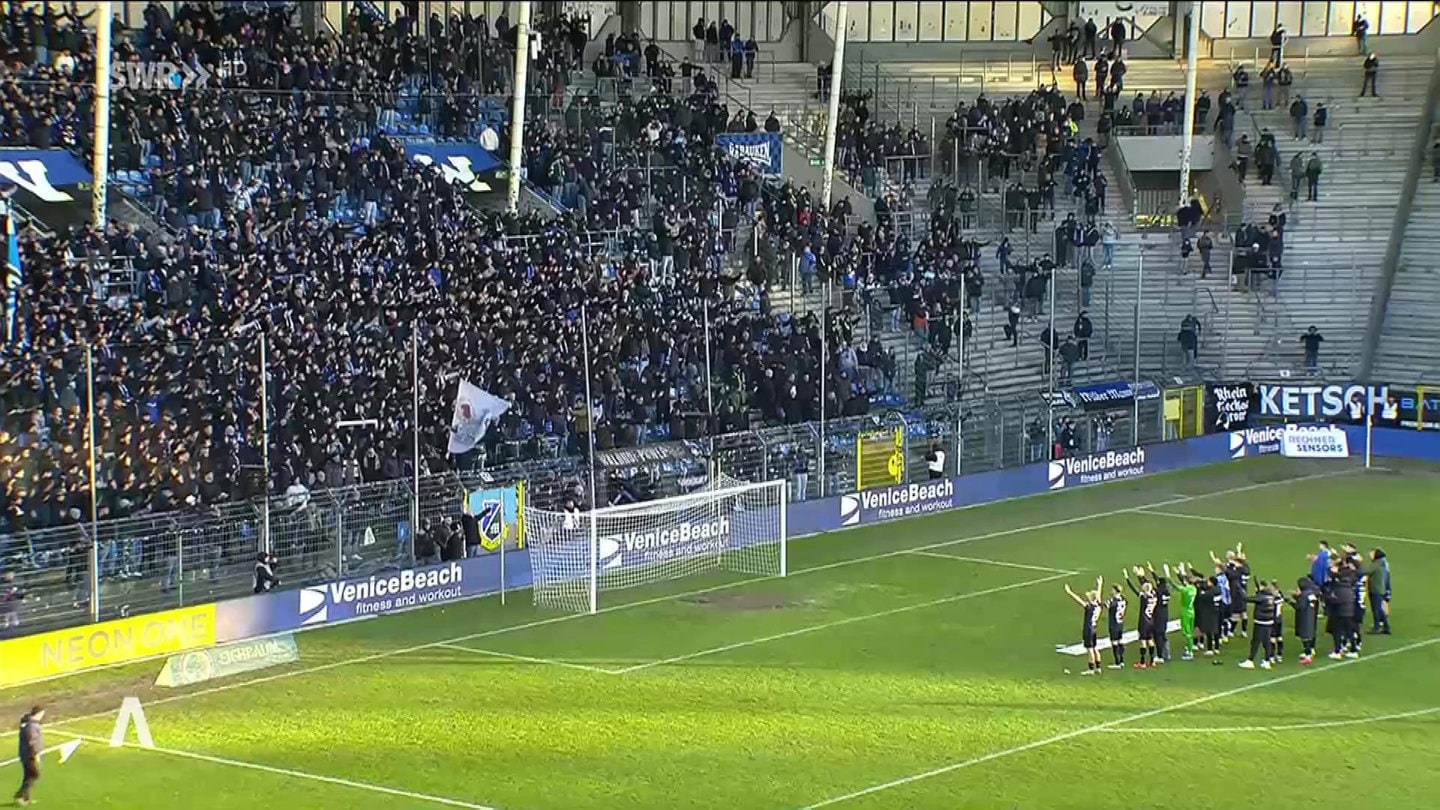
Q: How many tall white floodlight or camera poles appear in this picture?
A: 4